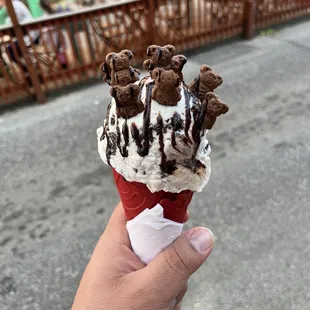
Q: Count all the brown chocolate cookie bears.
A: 7